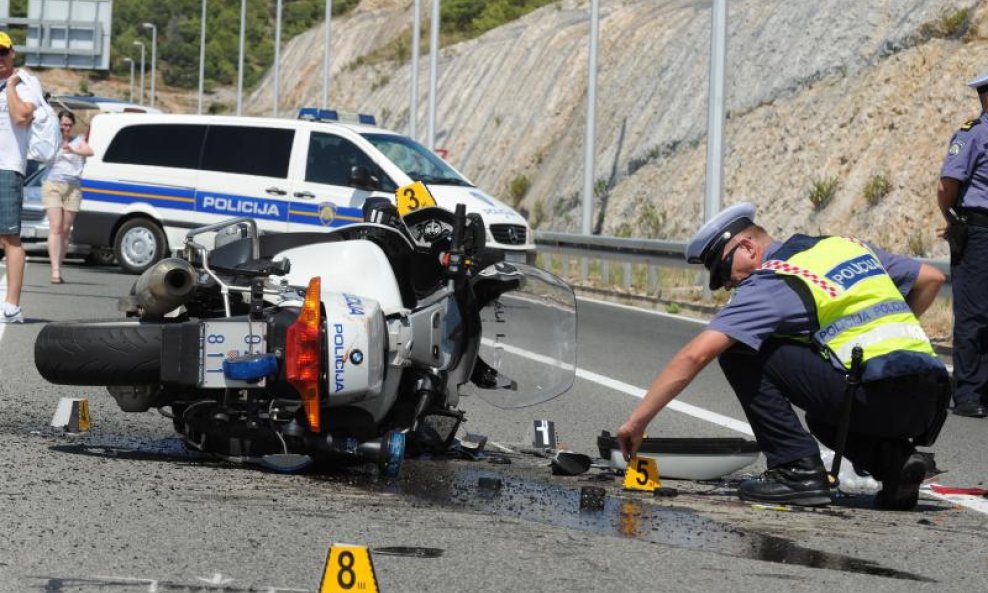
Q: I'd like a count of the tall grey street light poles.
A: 11